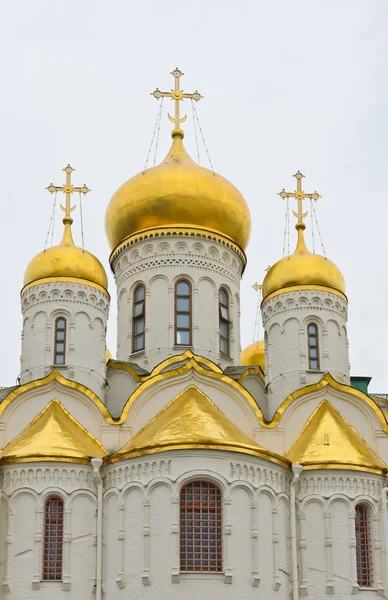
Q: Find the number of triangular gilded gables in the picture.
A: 3